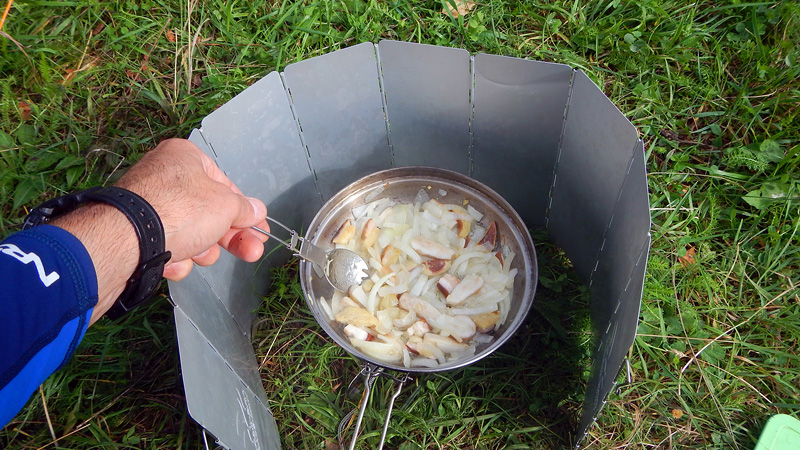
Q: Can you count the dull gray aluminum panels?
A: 10